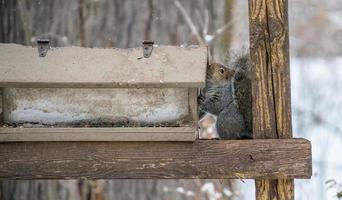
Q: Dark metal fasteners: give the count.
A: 2